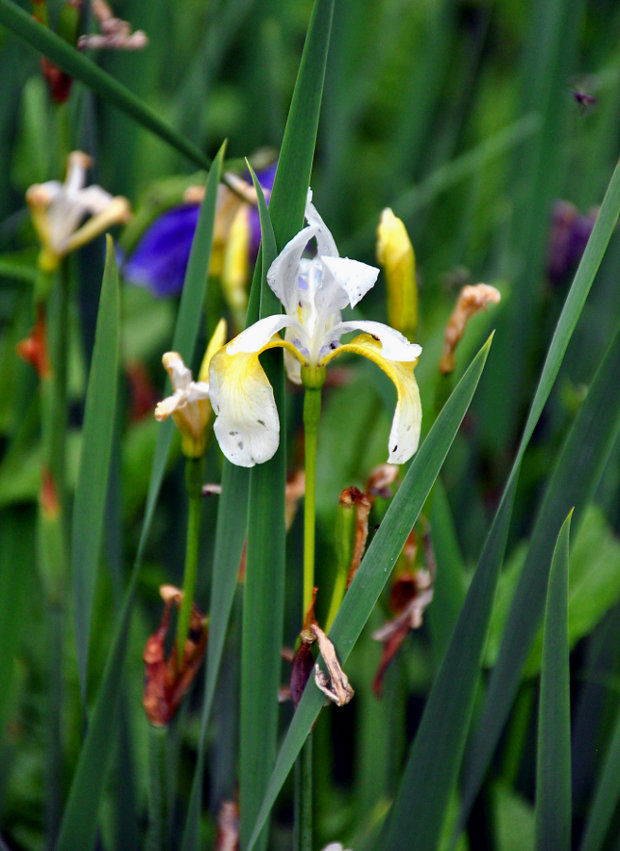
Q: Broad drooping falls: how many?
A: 2